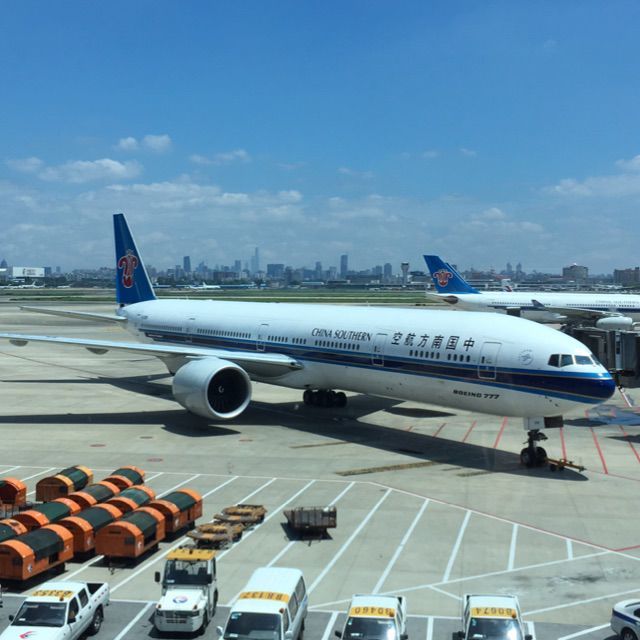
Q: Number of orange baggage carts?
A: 11